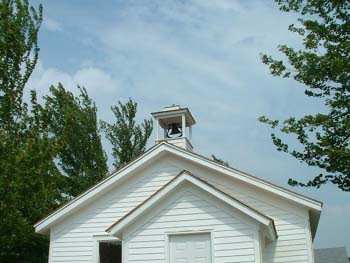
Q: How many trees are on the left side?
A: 3